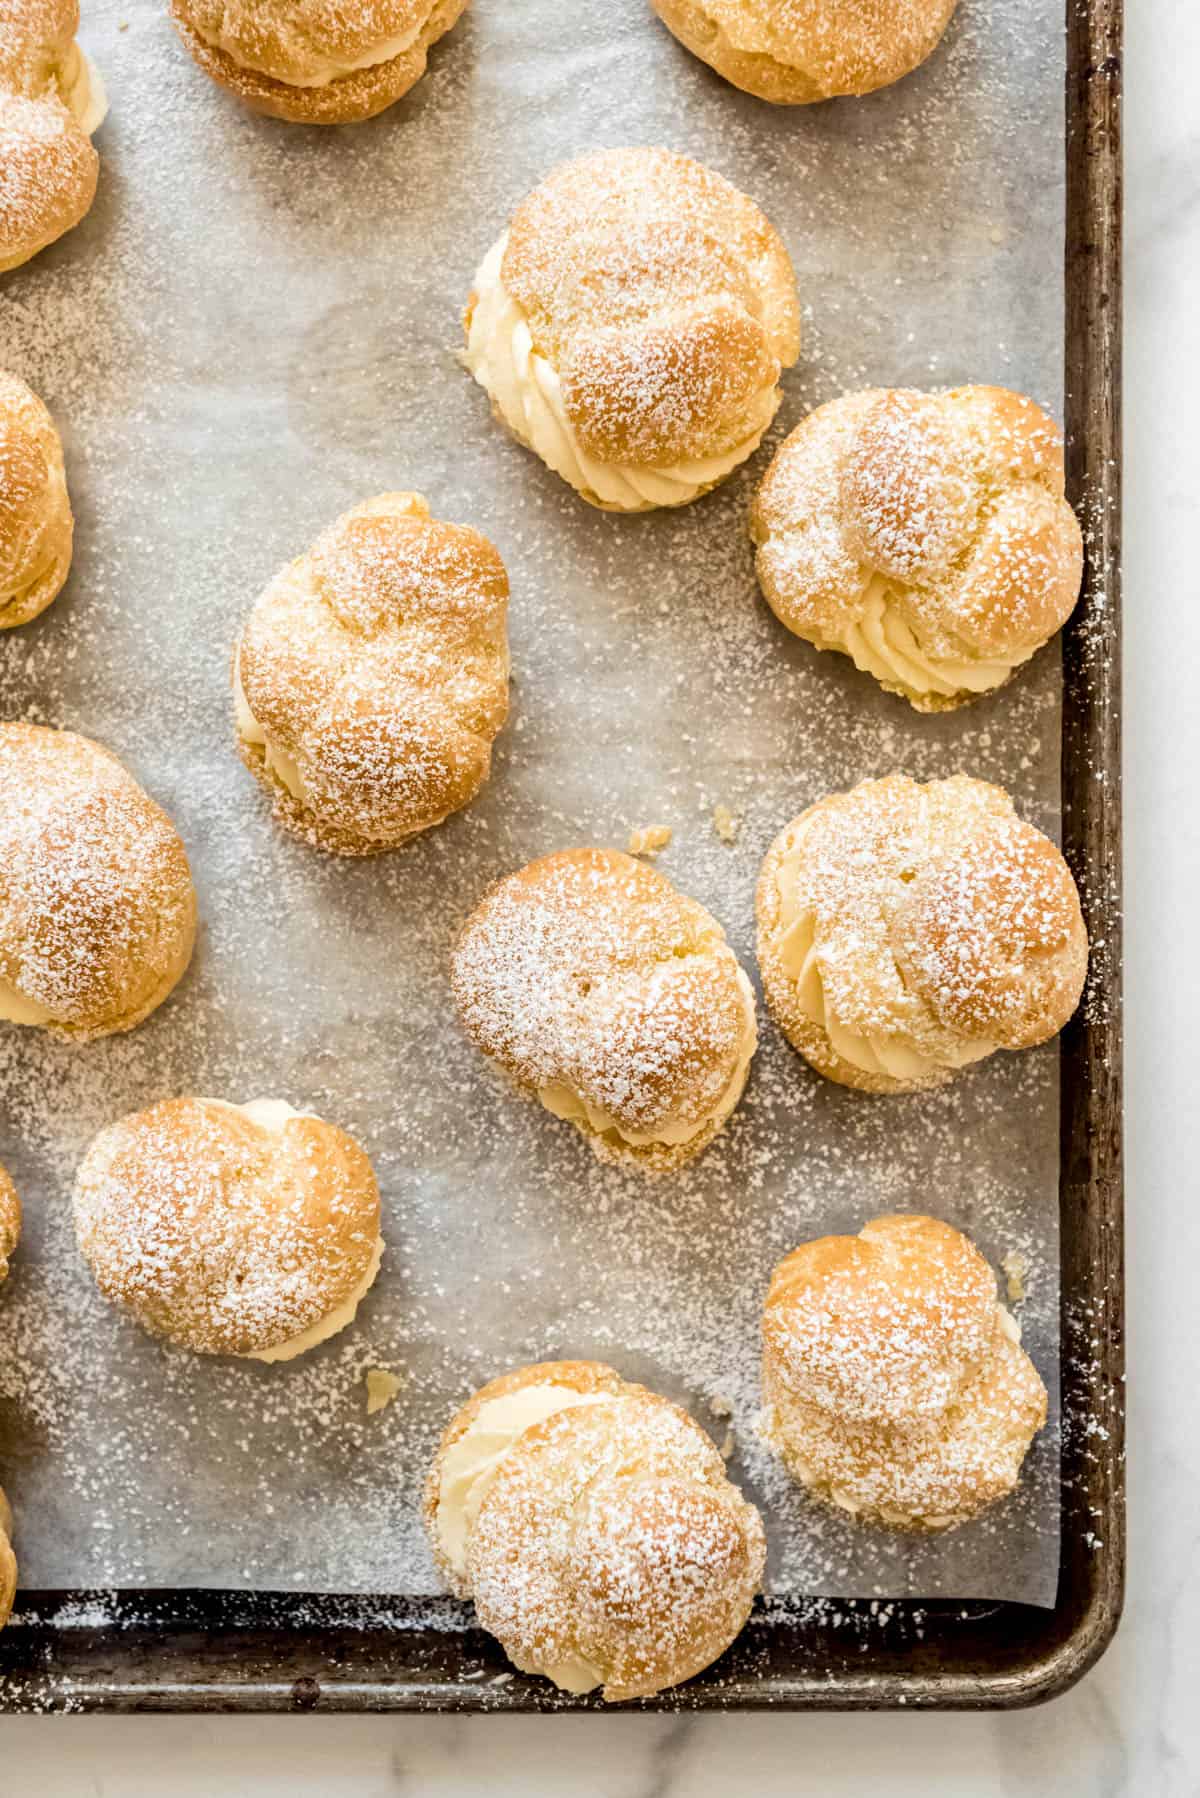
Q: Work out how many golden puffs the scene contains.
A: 15